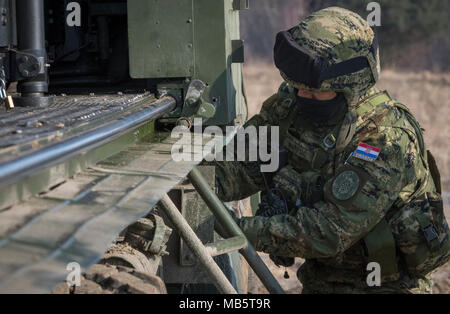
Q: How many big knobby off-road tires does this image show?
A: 1